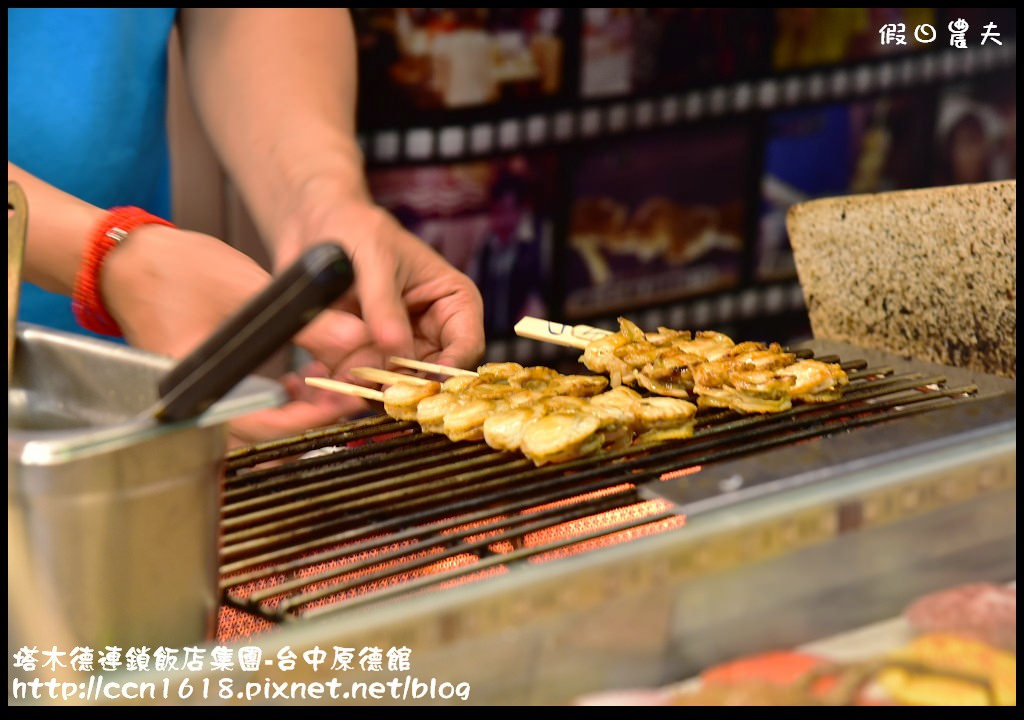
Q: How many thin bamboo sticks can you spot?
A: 3